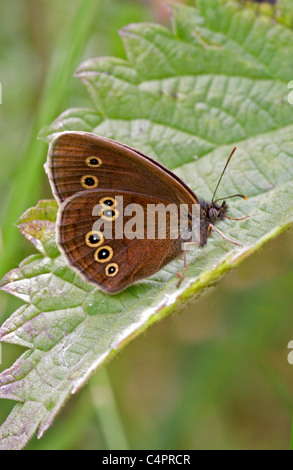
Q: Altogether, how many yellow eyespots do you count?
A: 7